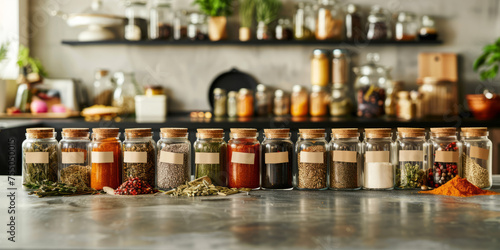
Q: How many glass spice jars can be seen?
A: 14